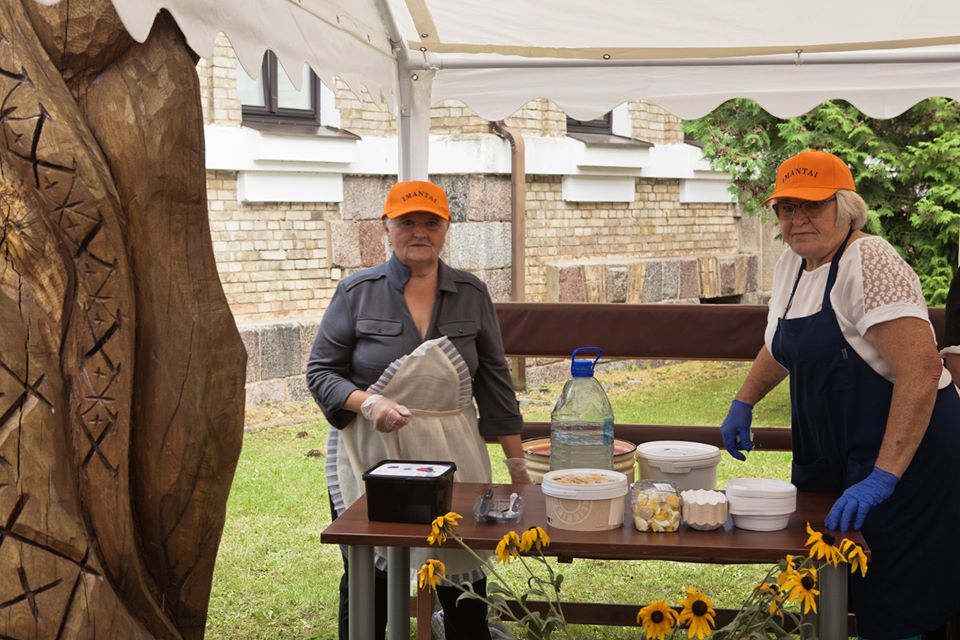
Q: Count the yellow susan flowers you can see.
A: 11